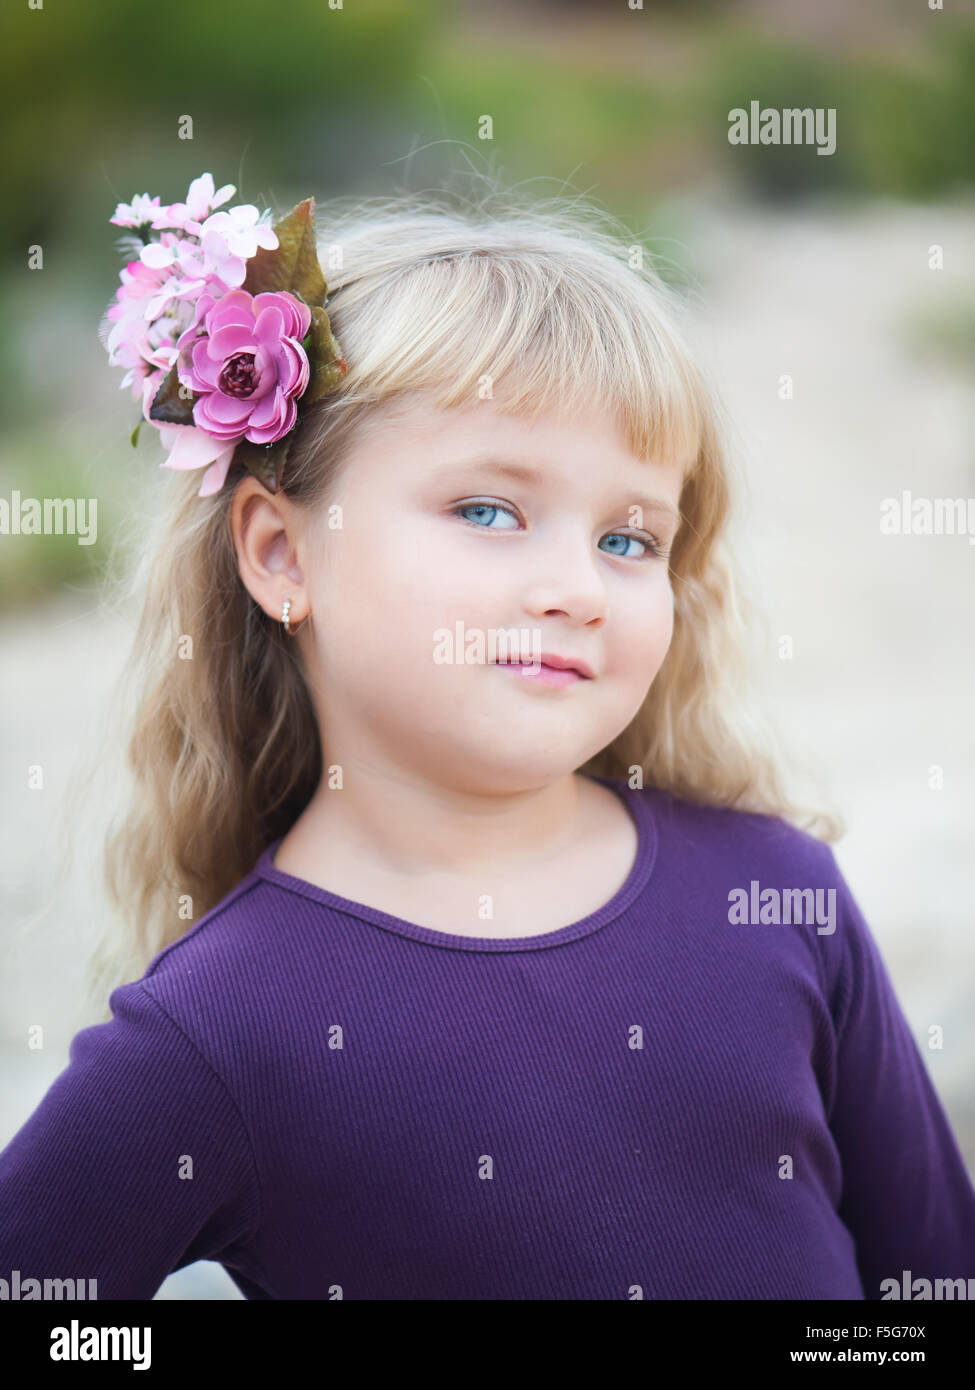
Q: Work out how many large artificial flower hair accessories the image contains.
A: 1